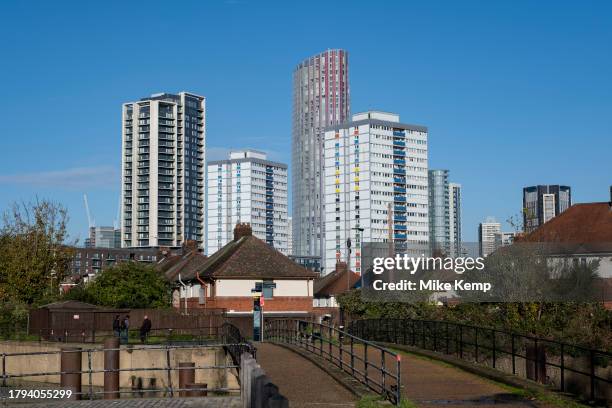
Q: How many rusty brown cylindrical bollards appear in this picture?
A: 4